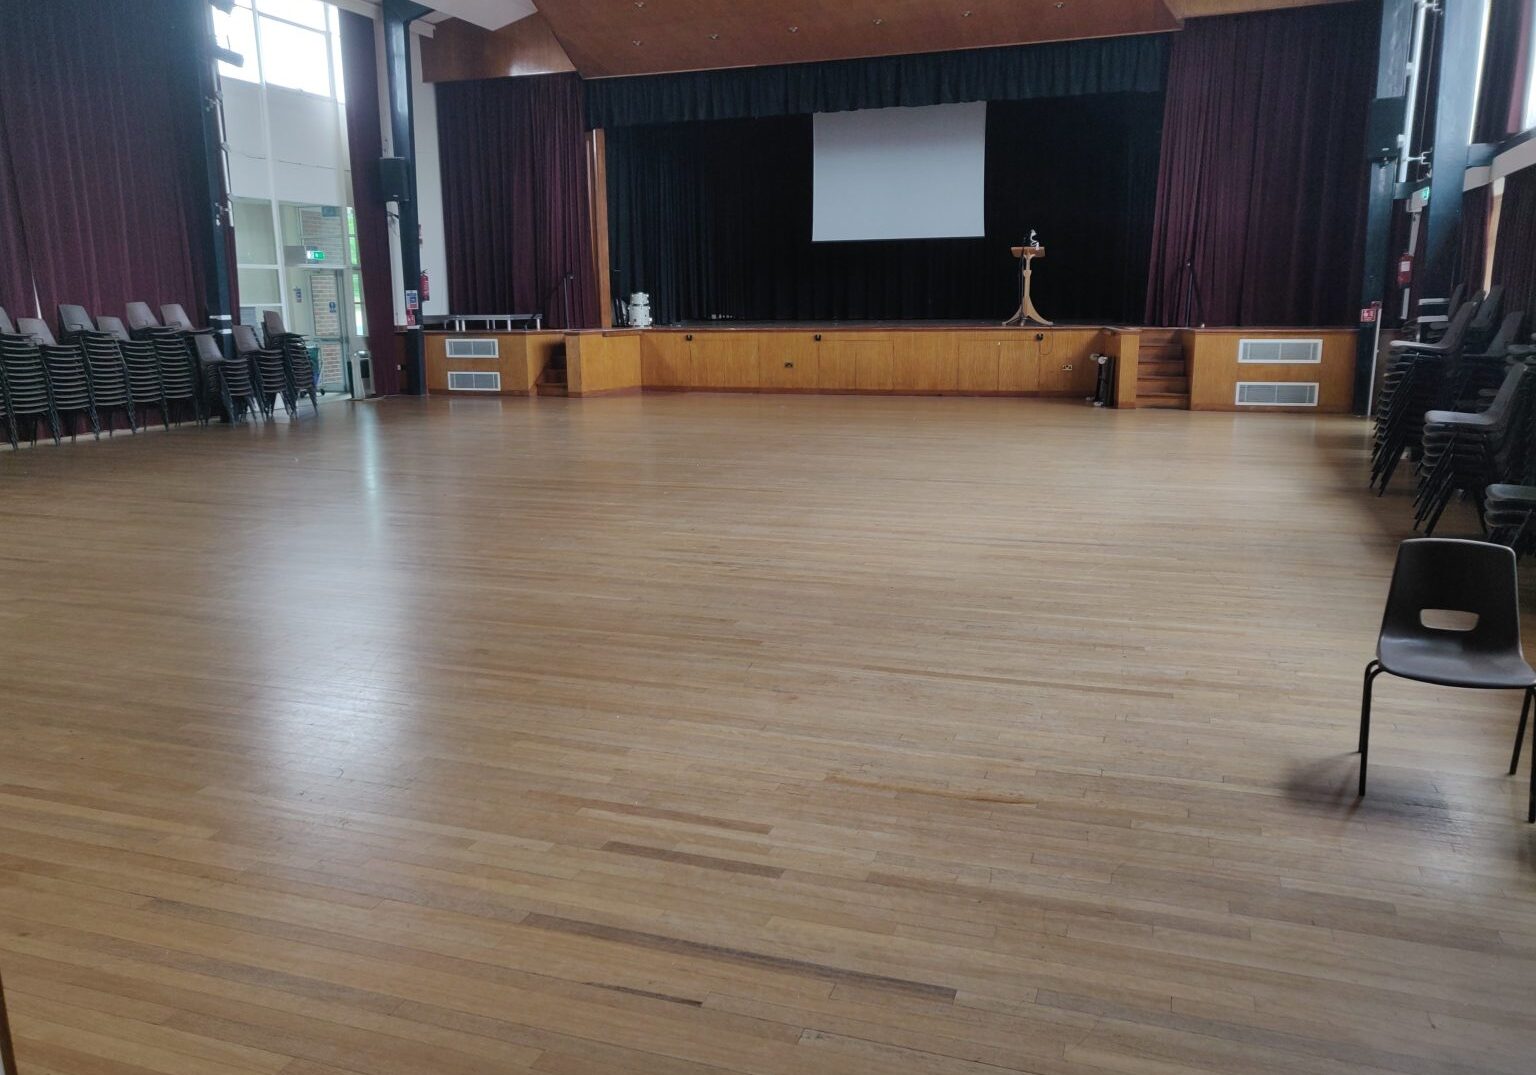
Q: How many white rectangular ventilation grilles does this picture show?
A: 4